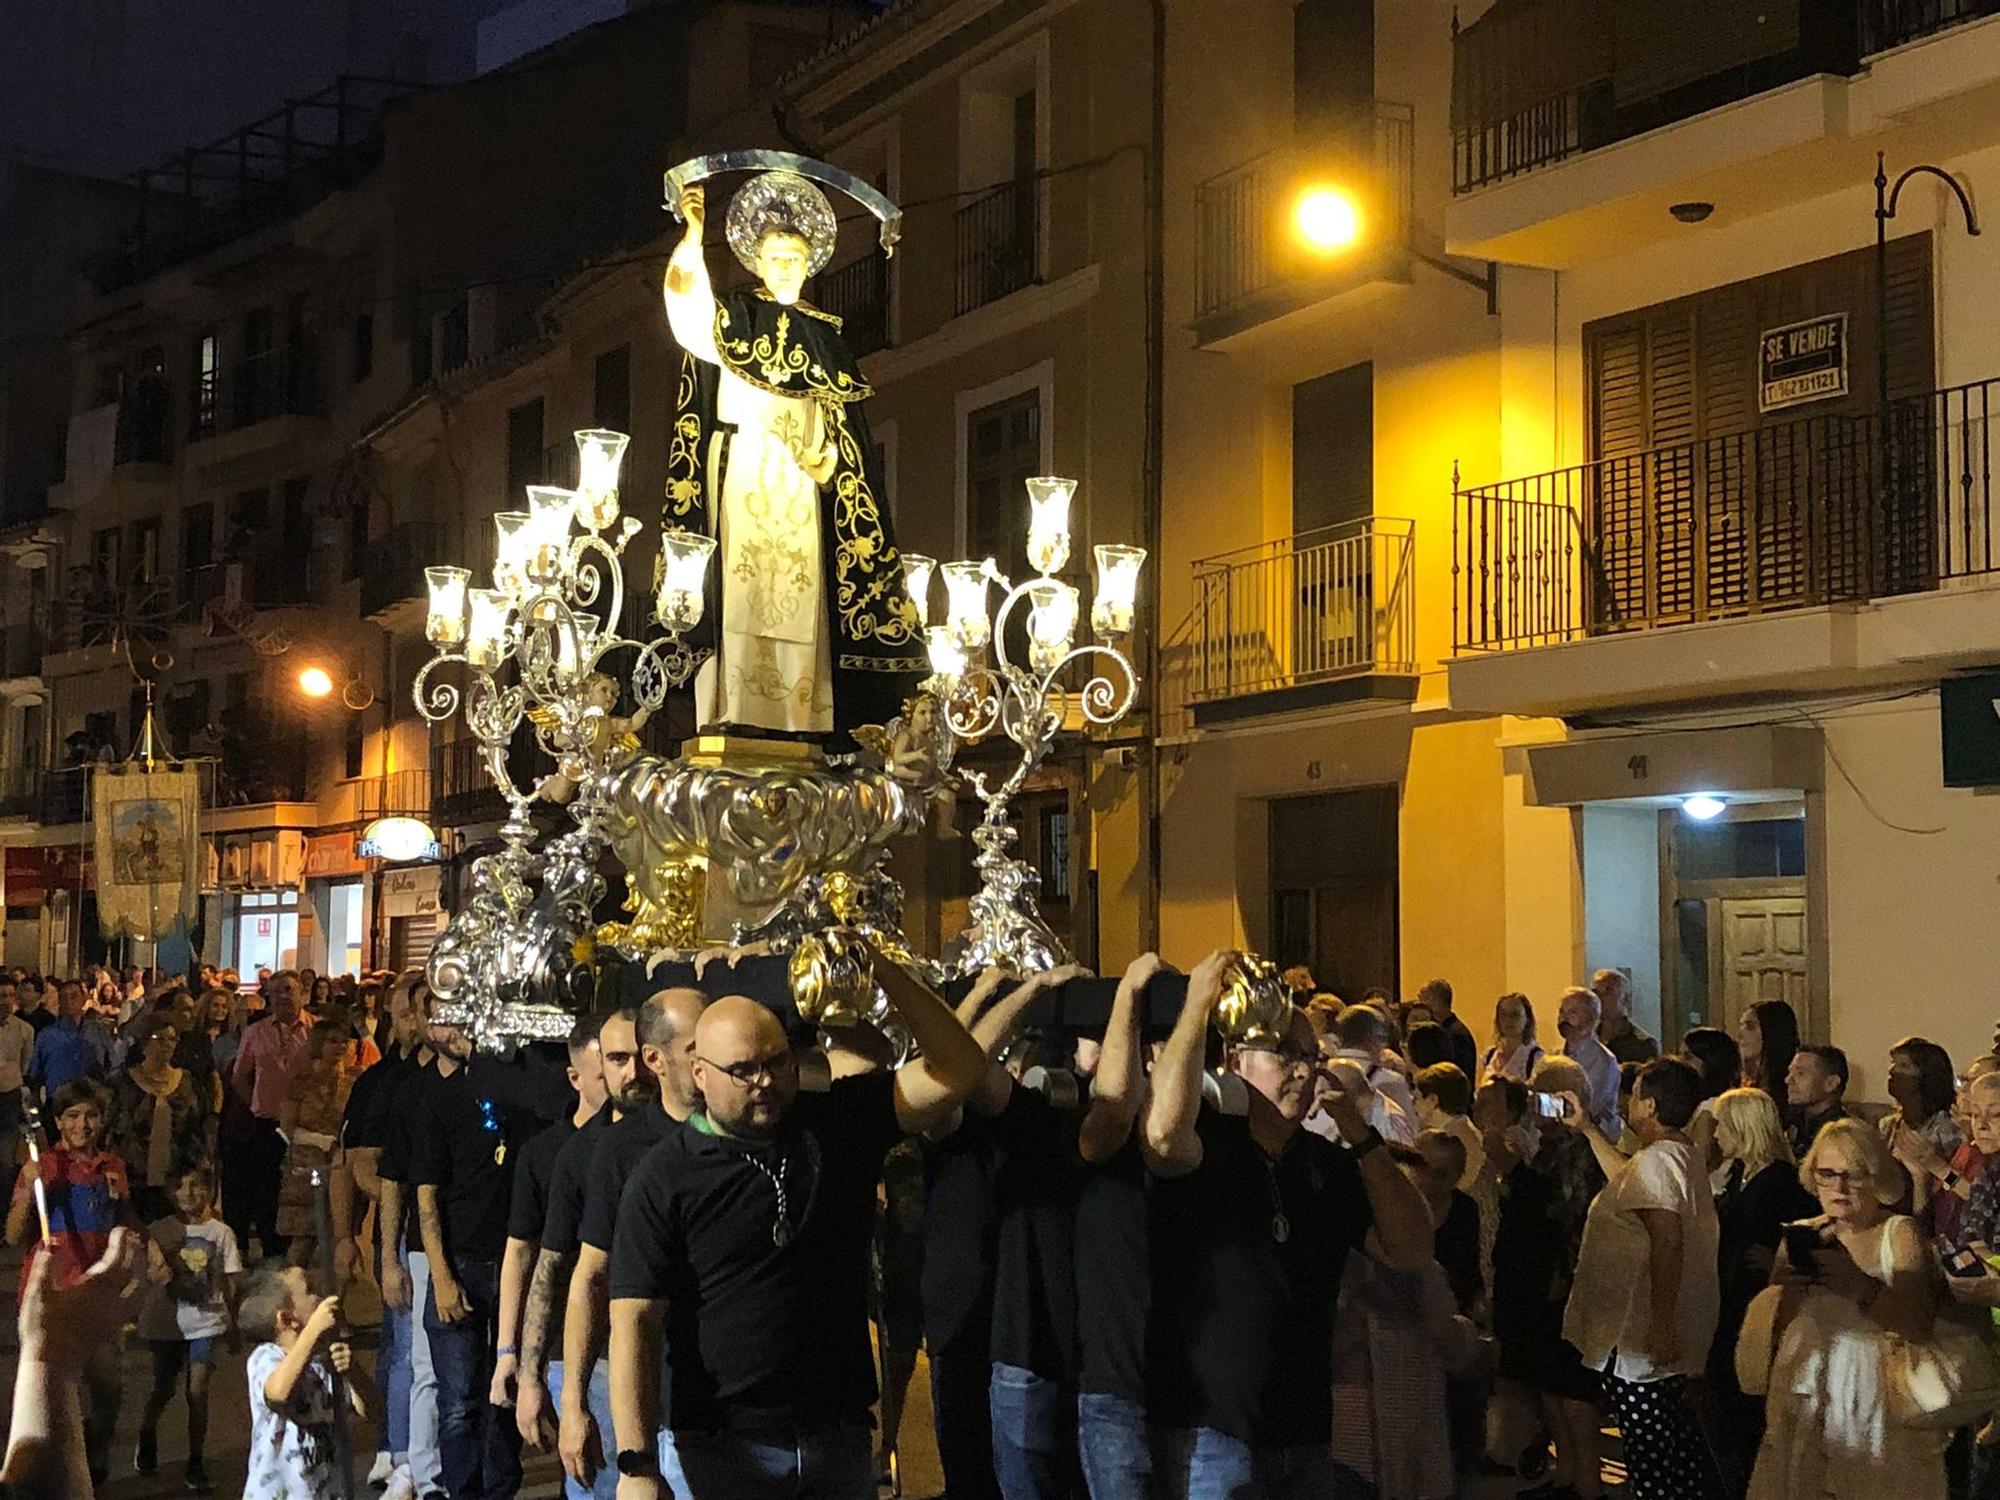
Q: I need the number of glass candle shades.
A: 13